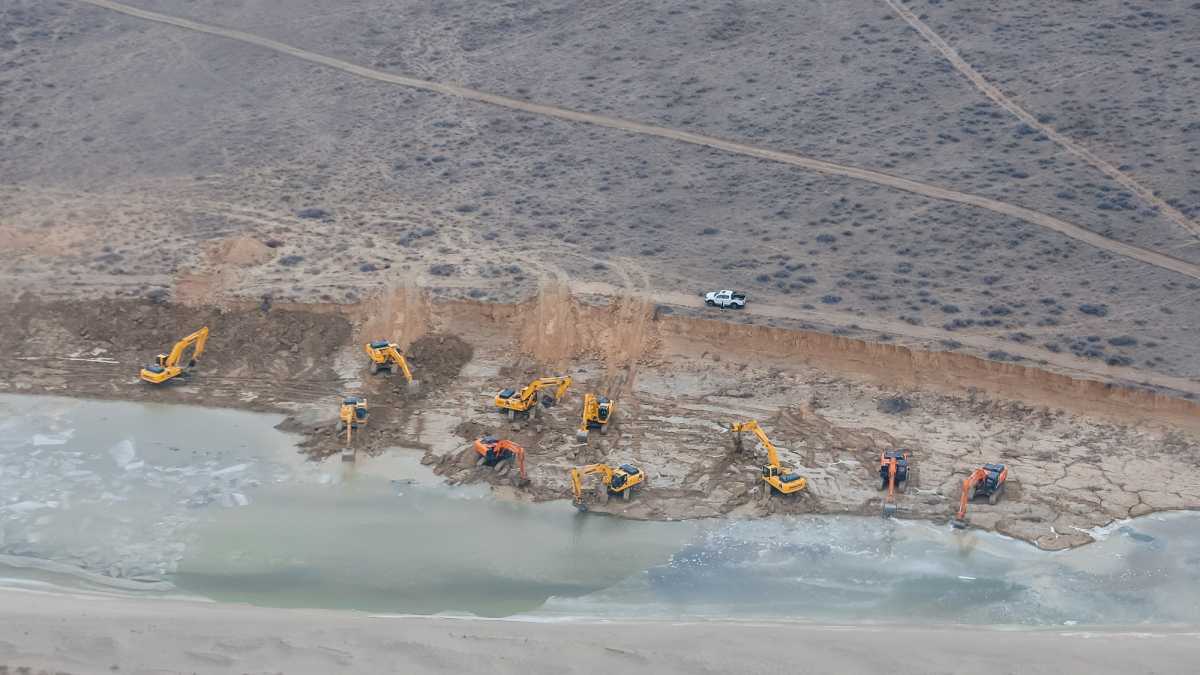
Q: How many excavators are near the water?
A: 10